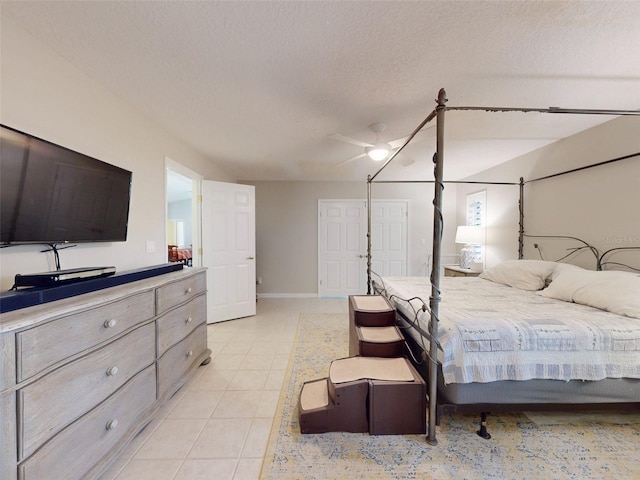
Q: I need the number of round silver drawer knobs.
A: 6